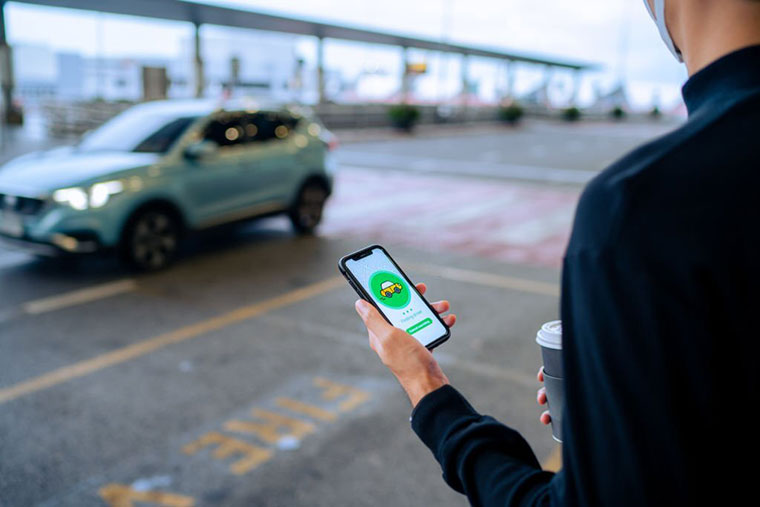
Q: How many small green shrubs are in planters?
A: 5